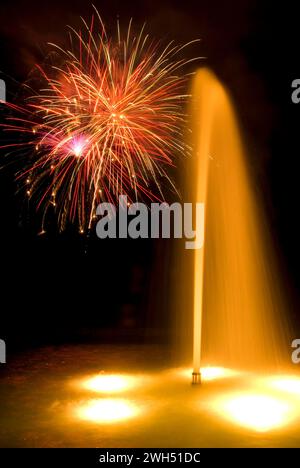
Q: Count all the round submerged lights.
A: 5